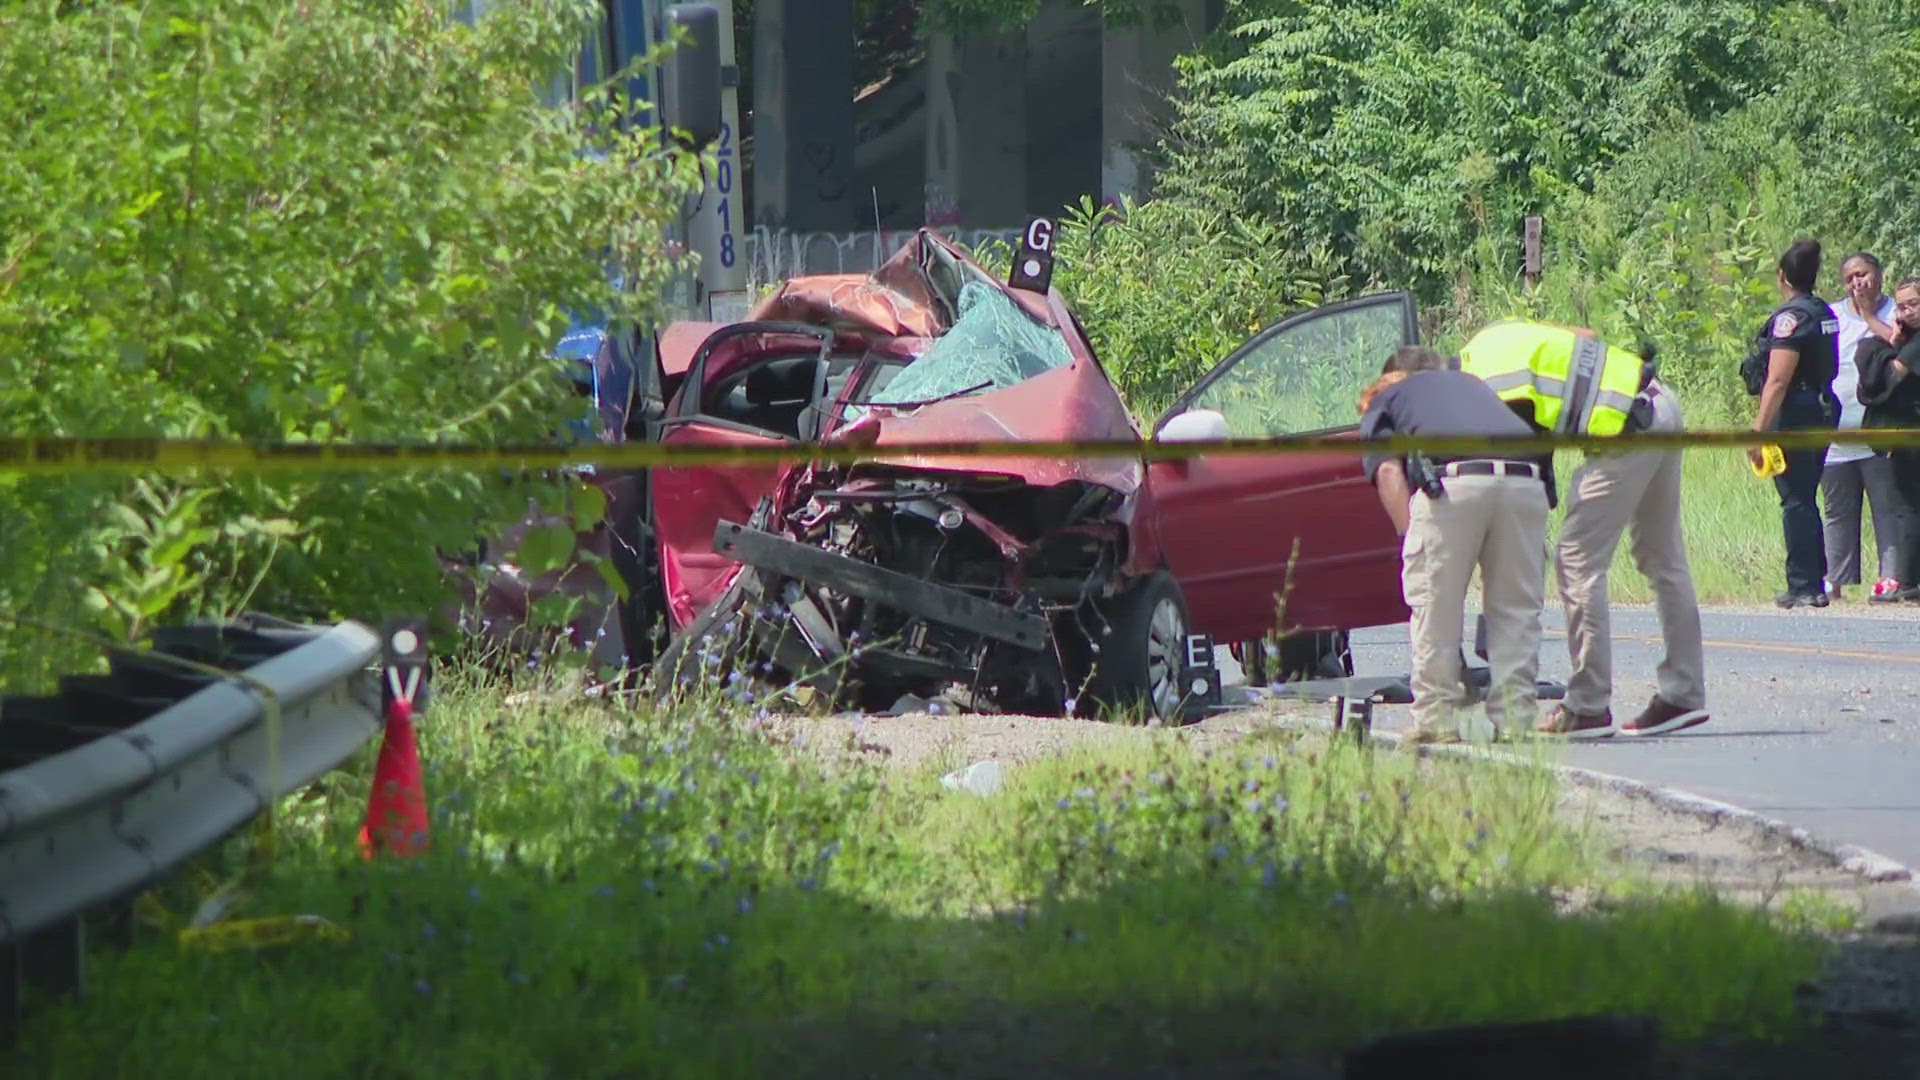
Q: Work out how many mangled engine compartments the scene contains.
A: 1